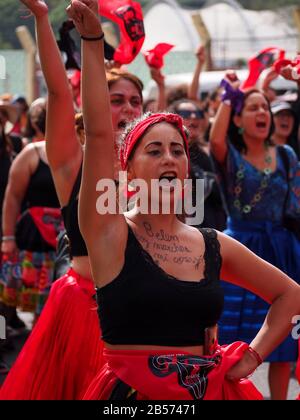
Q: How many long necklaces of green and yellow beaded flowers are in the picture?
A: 1